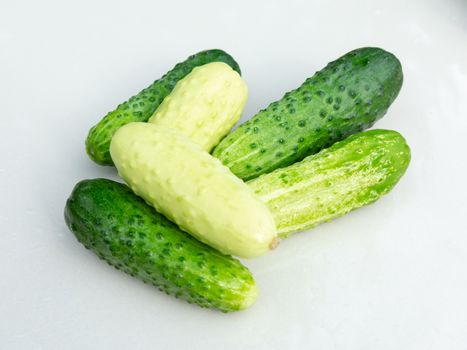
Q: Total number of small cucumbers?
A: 6